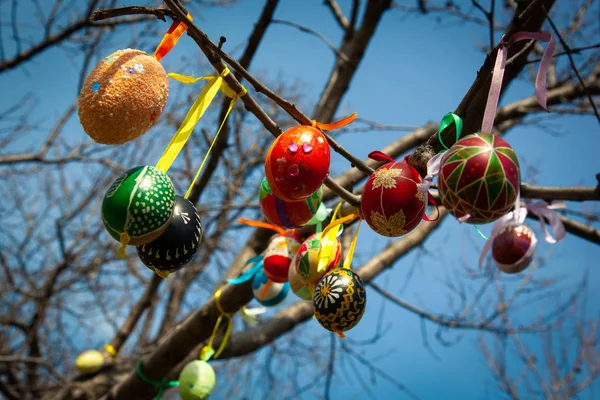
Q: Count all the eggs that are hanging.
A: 15